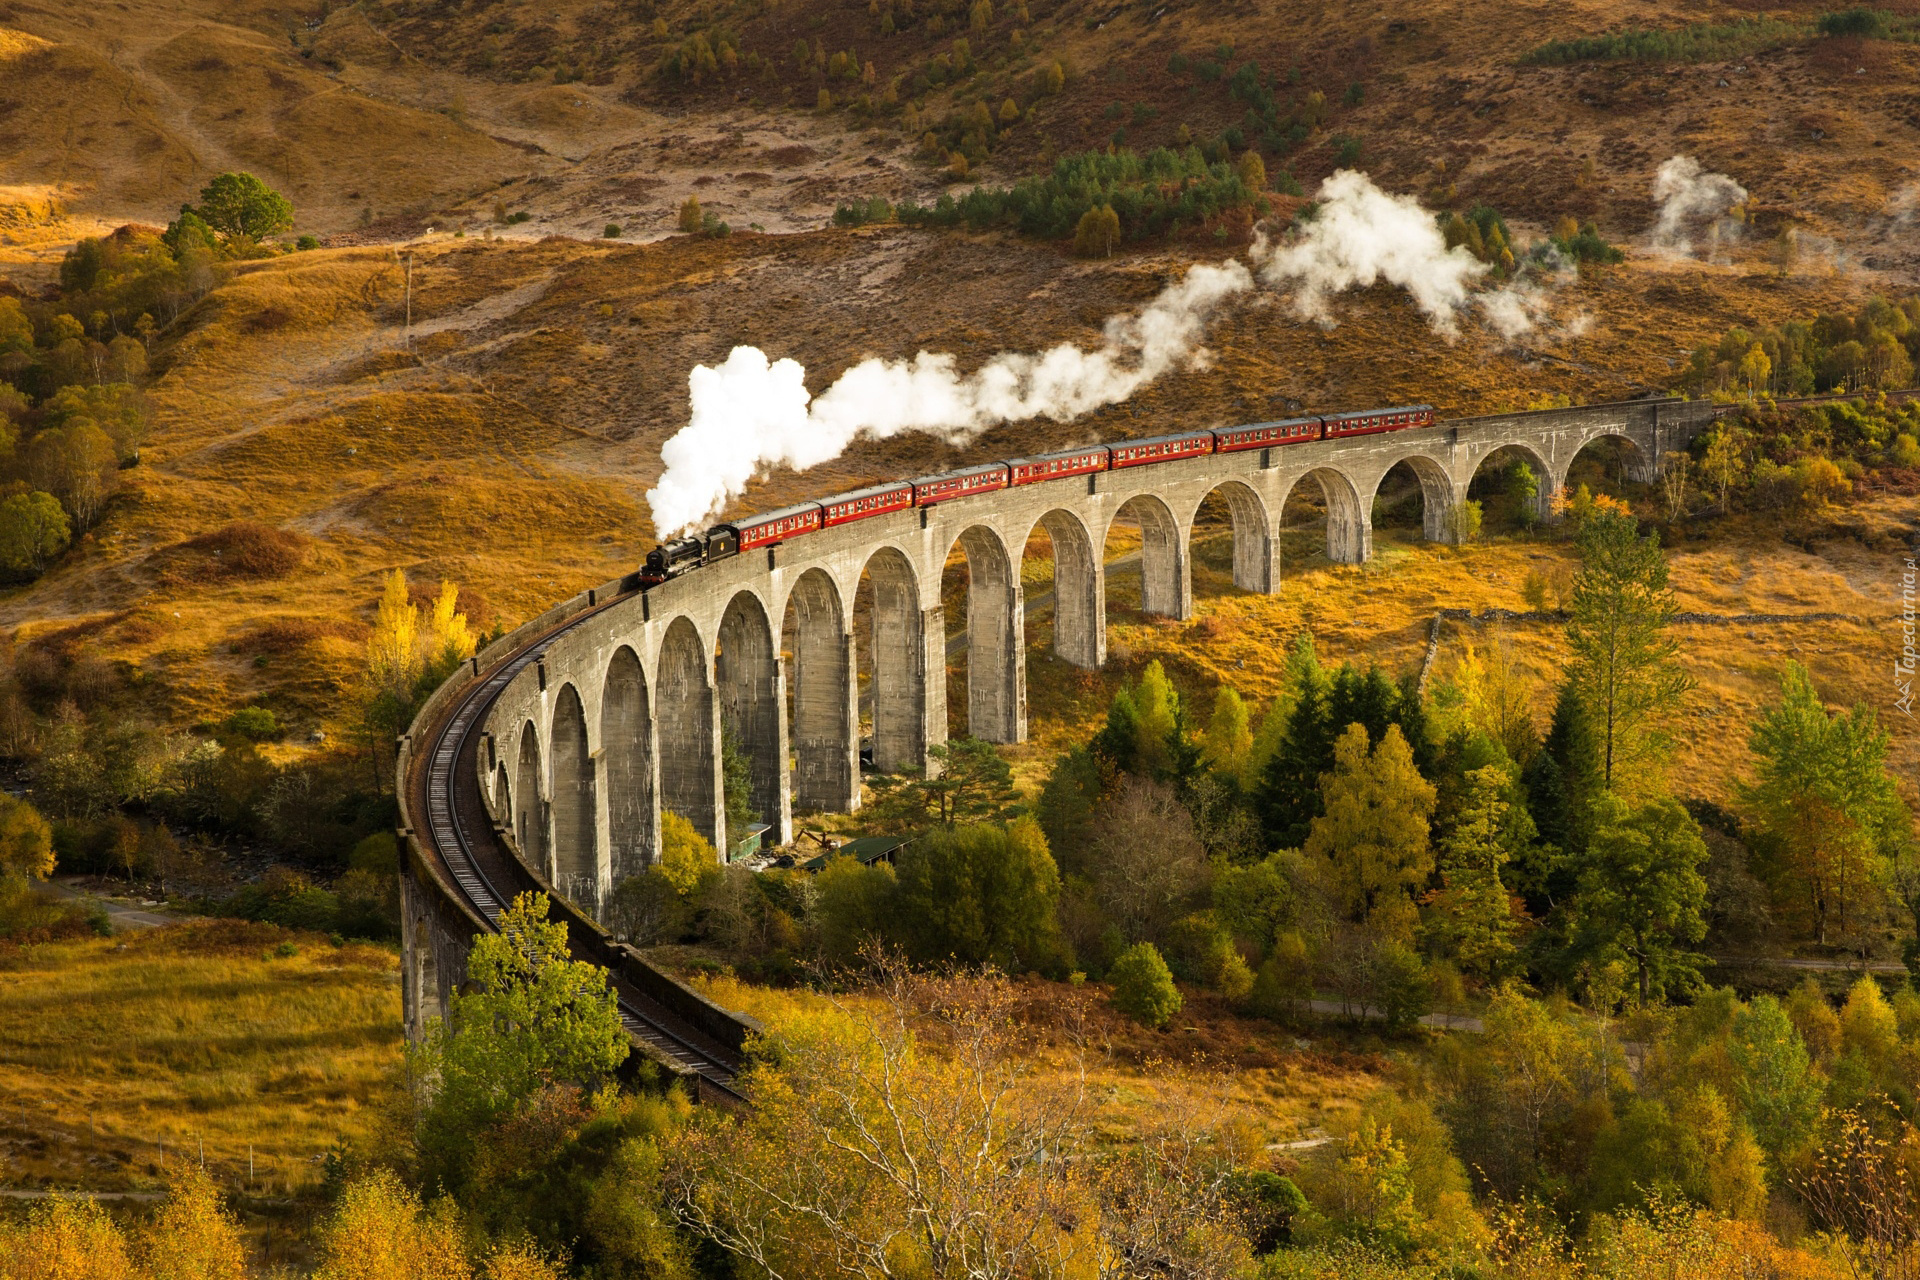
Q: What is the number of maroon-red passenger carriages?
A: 7